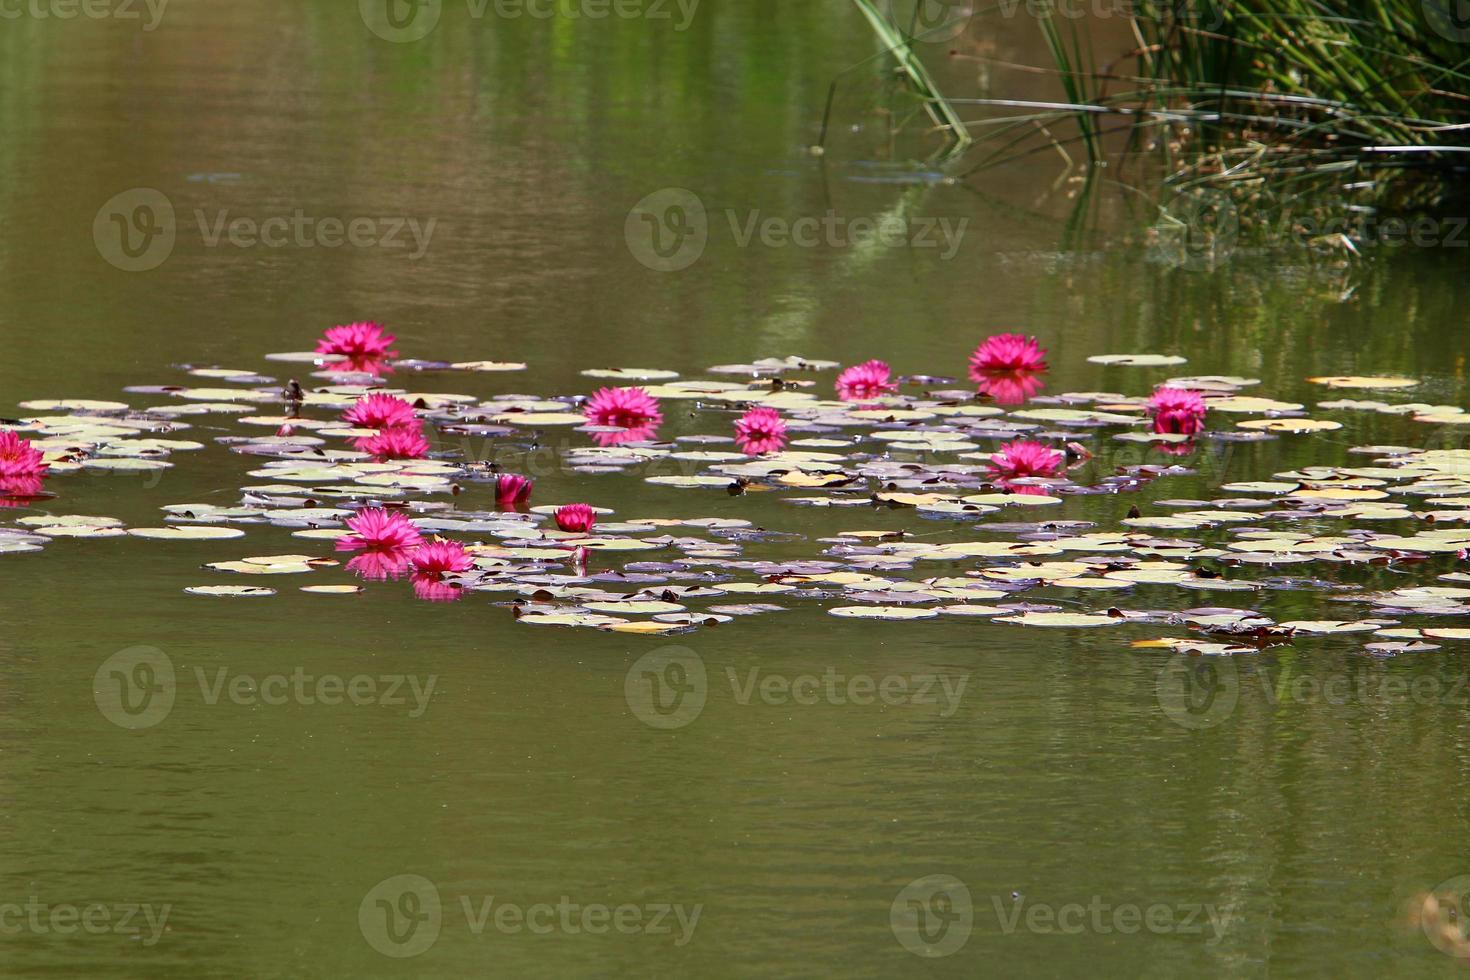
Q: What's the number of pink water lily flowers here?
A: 14